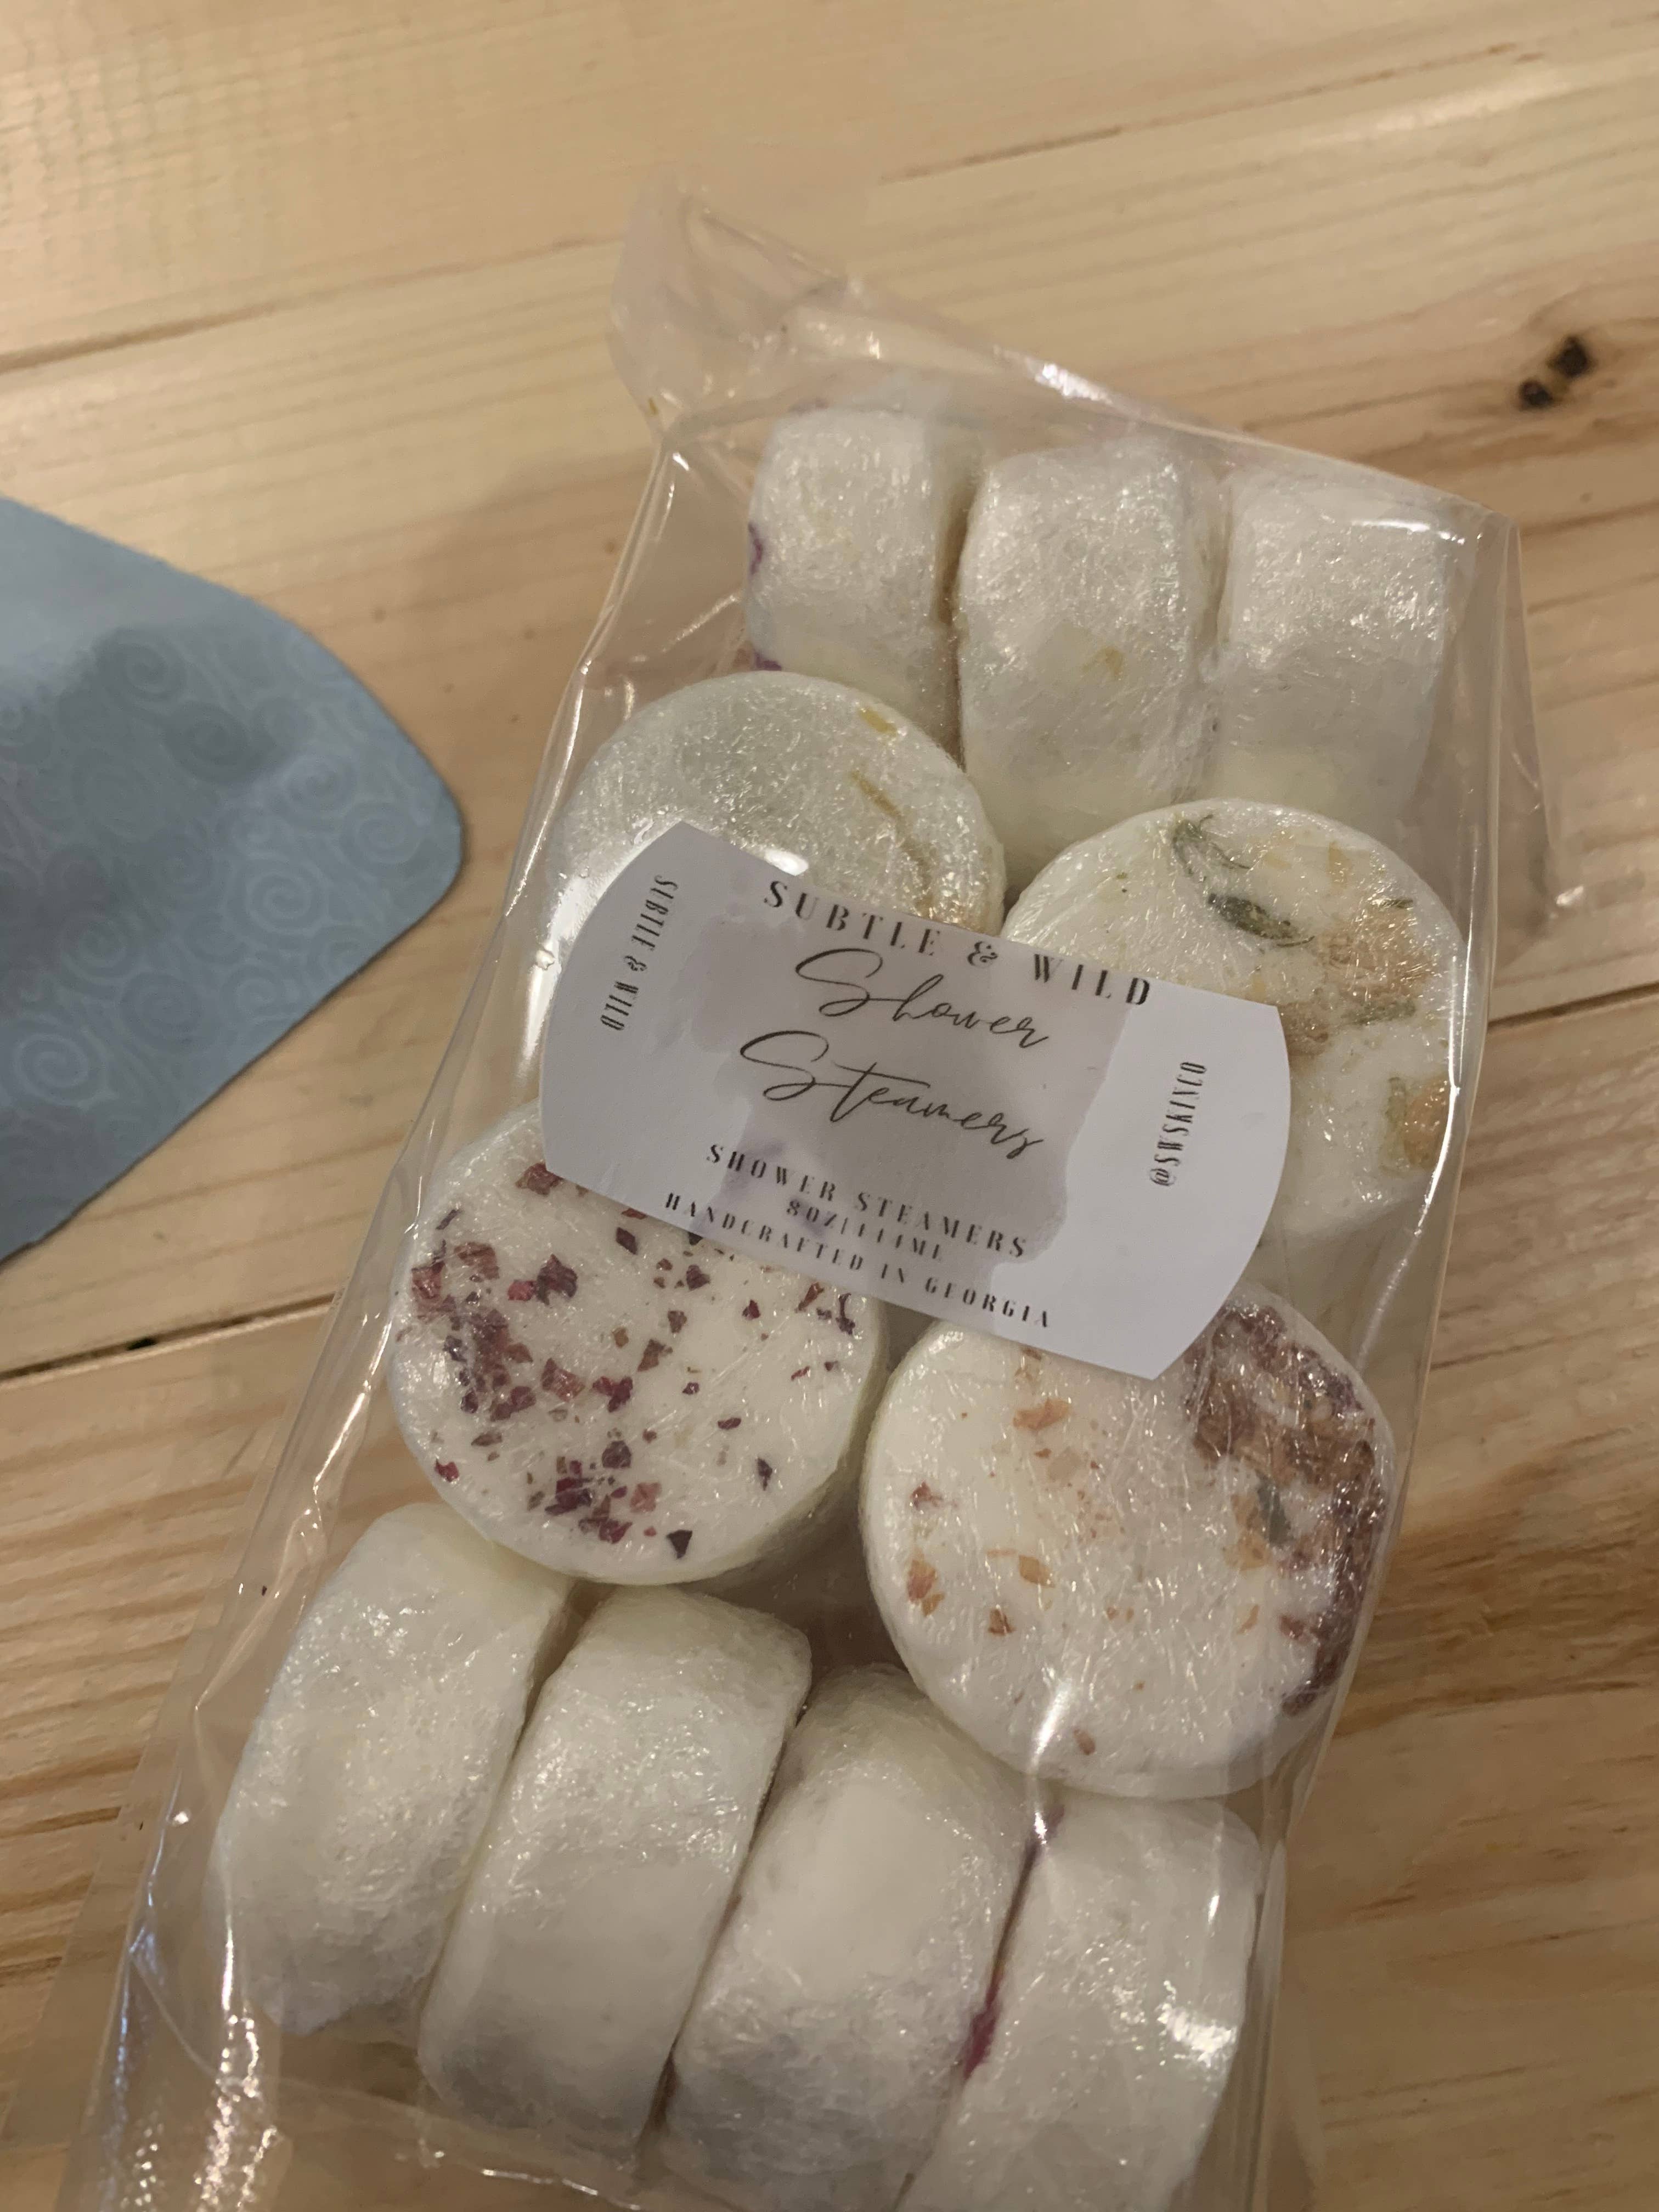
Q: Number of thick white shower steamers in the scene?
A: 11